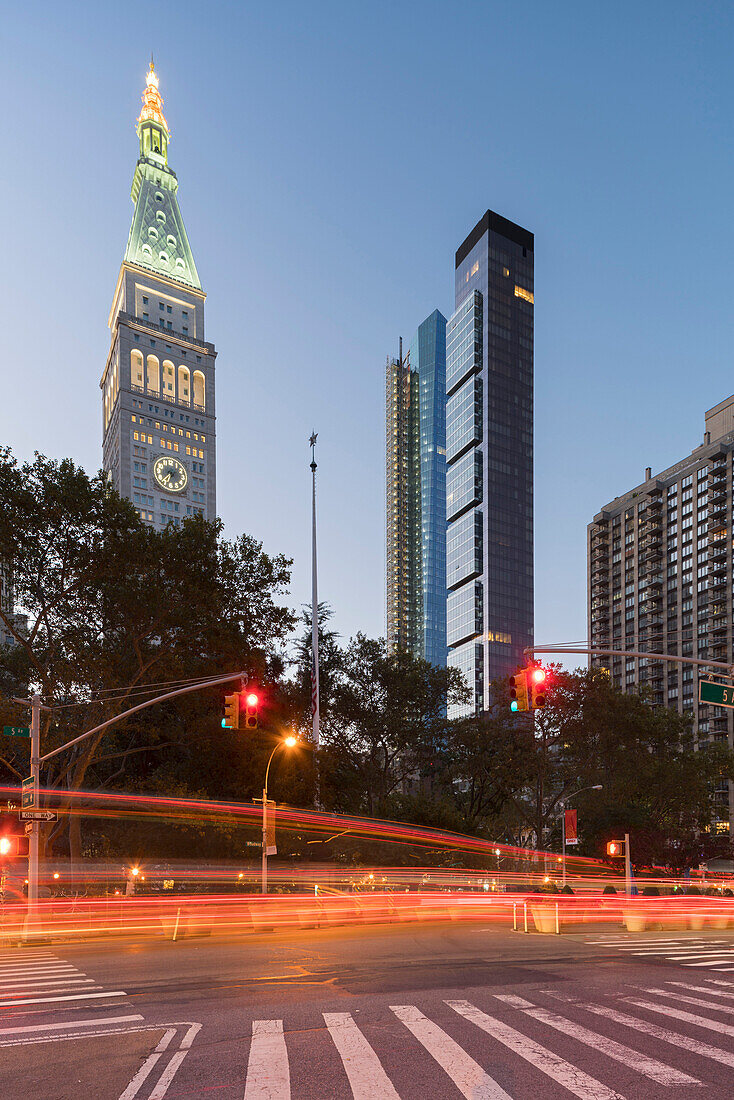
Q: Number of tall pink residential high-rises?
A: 0